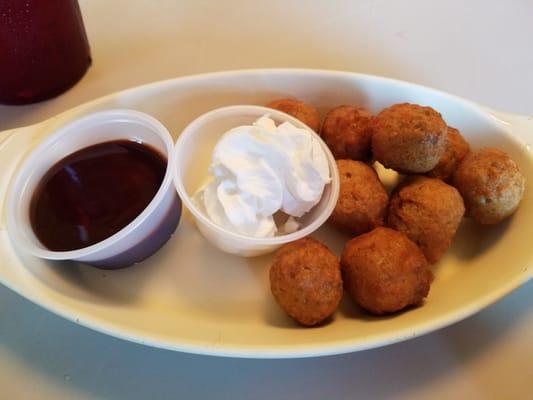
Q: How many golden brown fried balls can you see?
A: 9